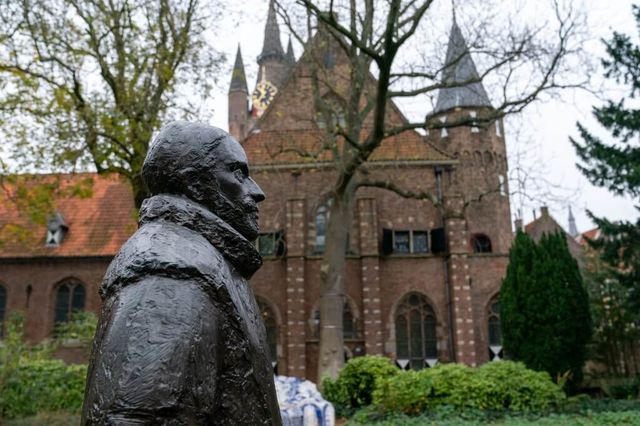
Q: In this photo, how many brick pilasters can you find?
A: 3